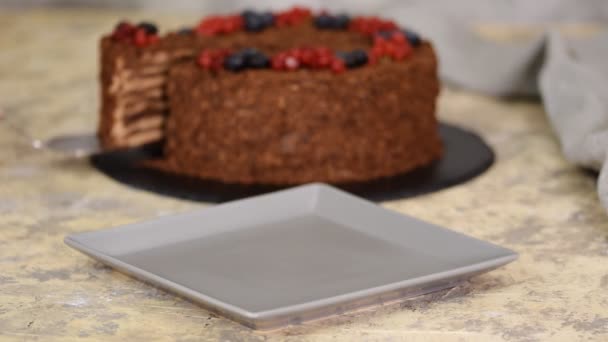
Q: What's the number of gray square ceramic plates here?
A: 1